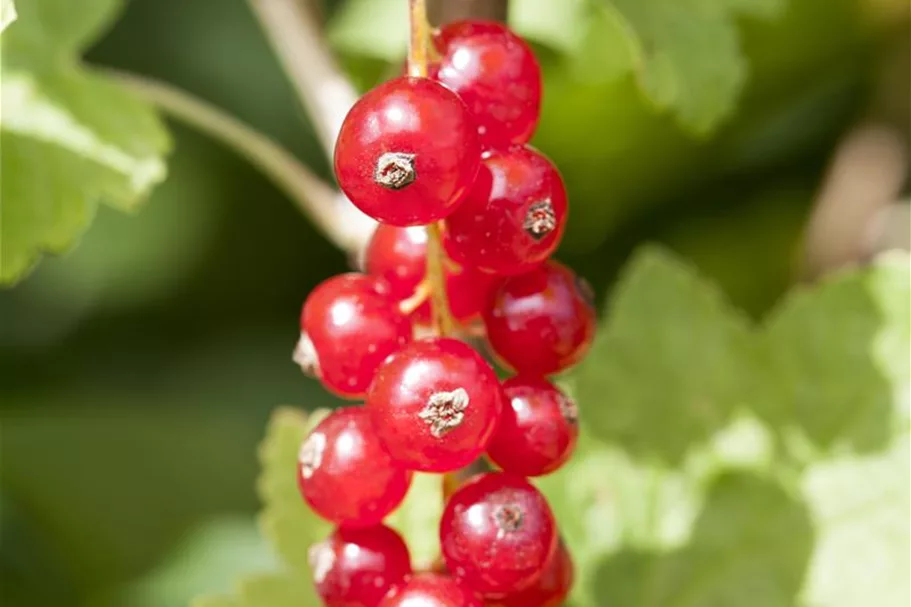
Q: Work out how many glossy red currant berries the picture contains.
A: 13